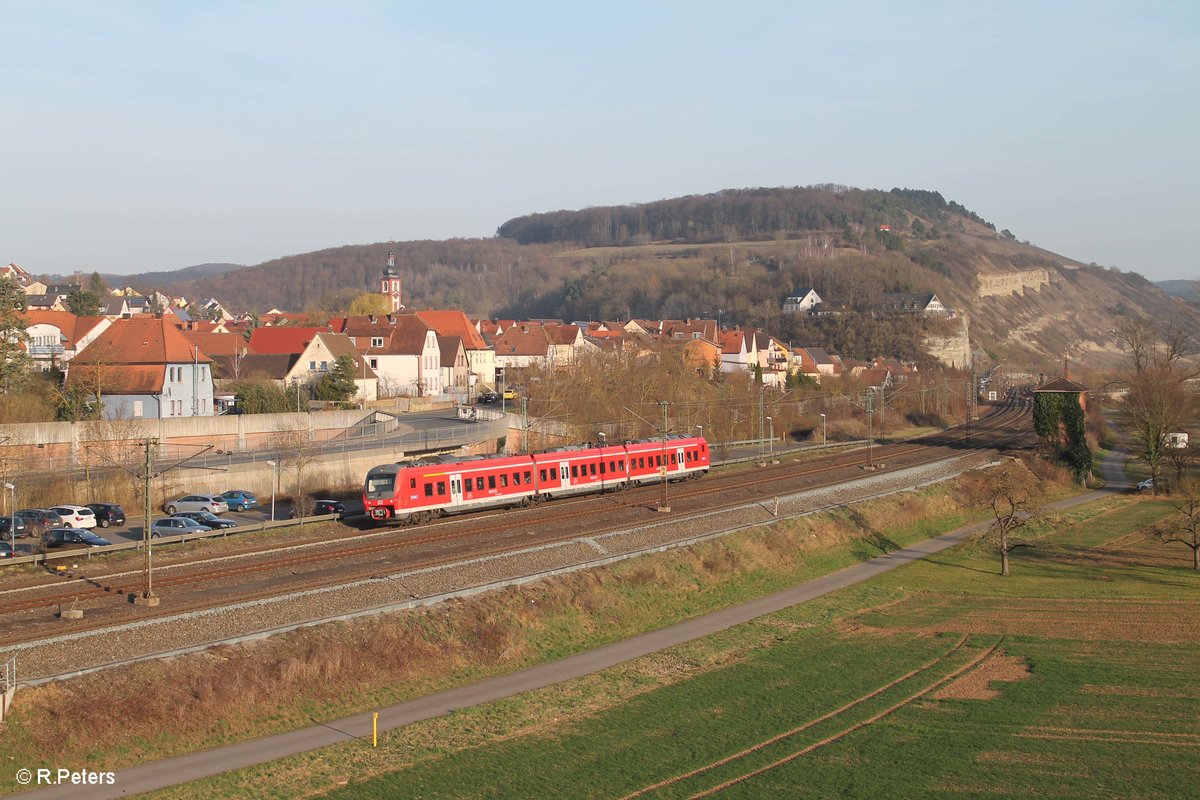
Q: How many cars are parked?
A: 11